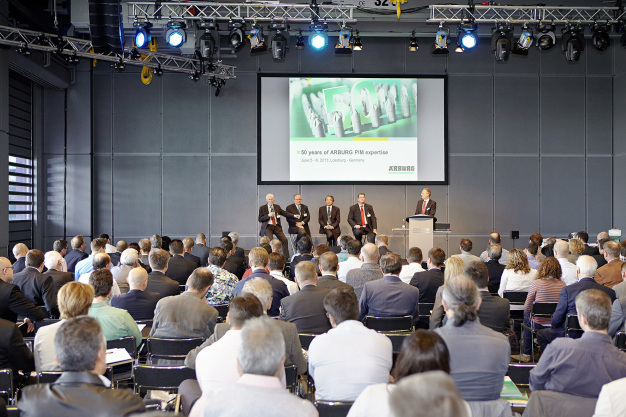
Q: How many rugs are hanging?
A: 0